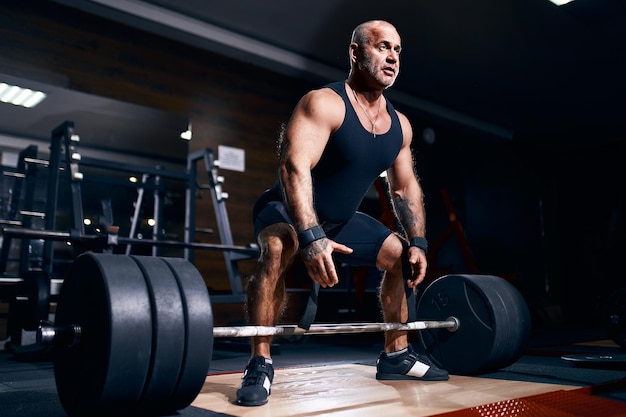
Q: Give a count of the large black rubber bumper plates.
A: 6